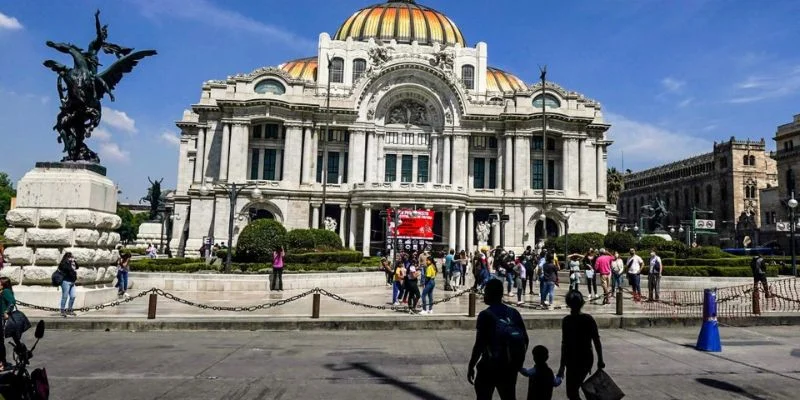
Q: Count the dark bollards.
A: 5